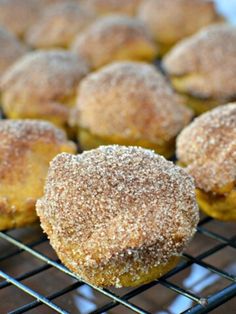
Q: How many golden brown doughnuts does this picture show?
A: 12